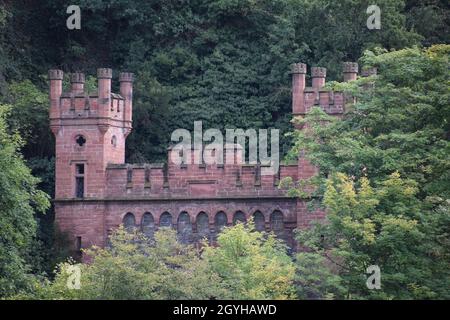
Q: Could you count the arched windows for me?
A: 9